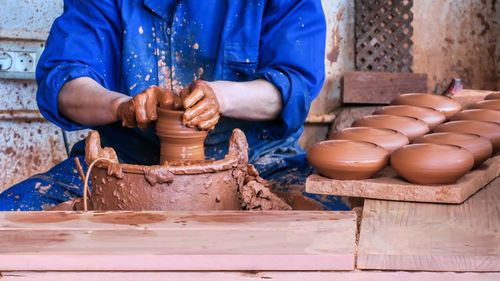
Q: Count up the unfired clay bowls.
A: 11